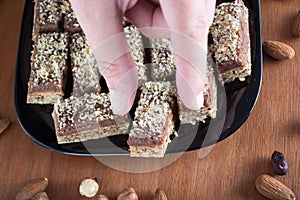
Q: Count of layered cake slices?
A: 10